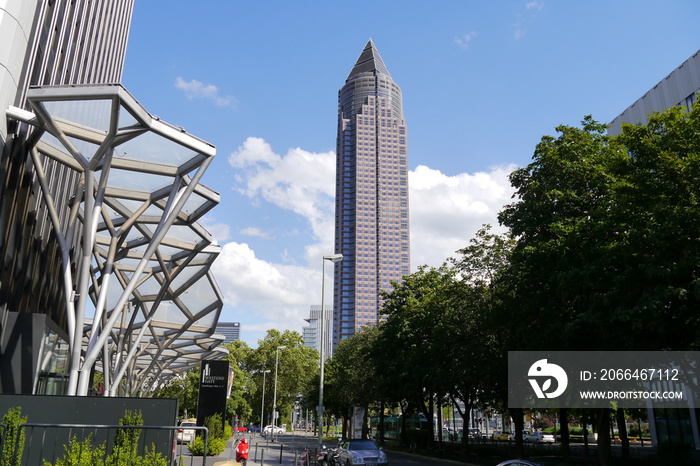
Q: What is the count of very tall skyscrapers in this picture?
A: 1